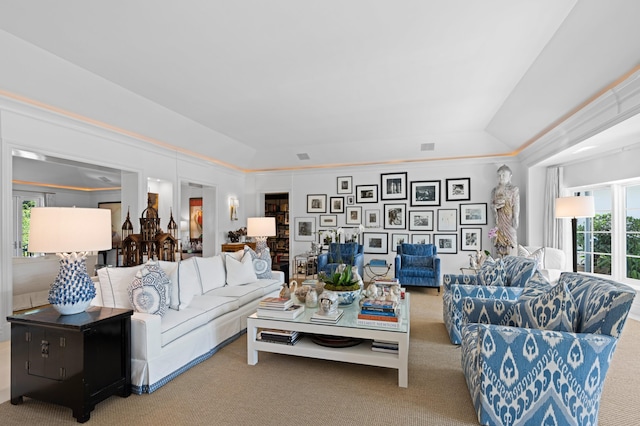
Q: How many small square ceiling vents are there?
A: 2